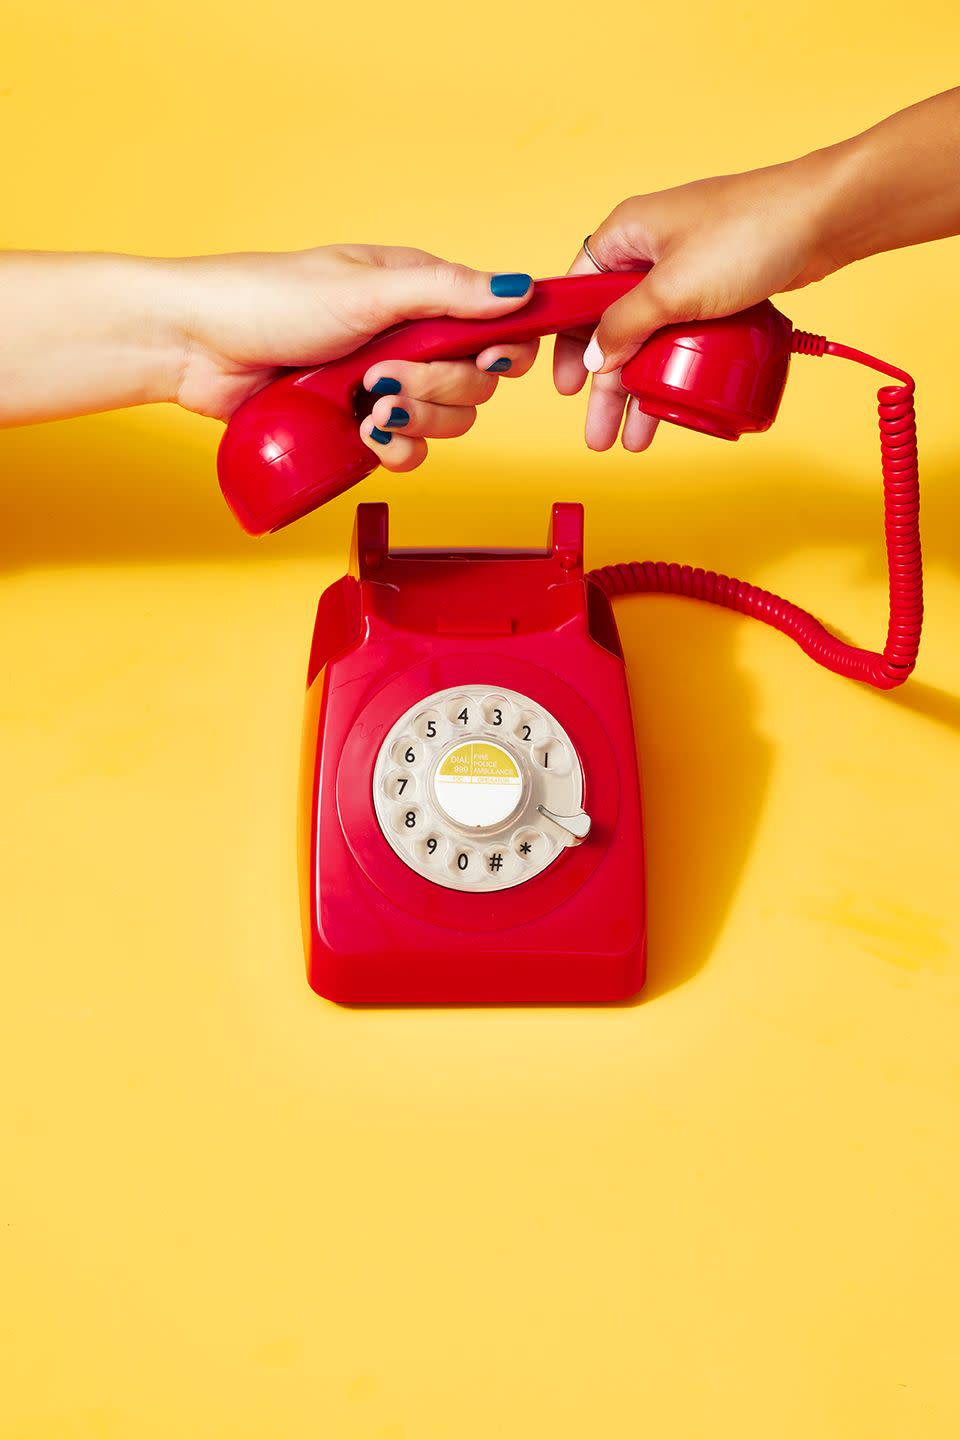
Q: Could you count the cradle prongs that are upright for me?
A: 2